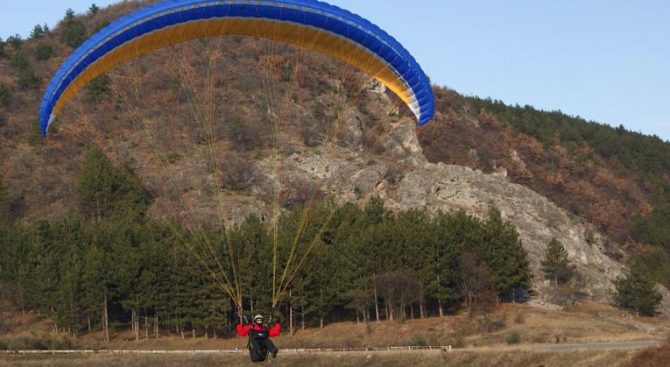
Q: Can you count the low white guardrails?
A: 1